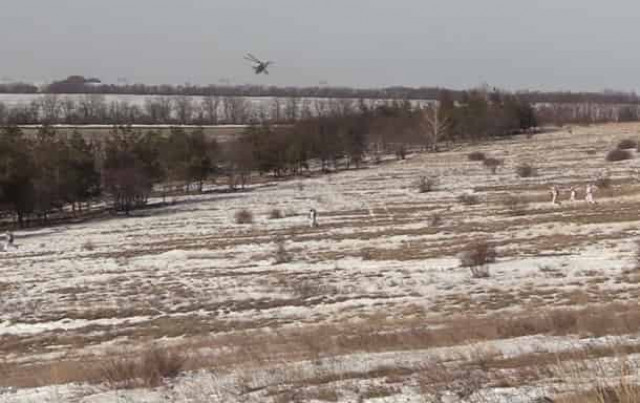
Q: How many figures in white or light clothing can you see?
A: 5